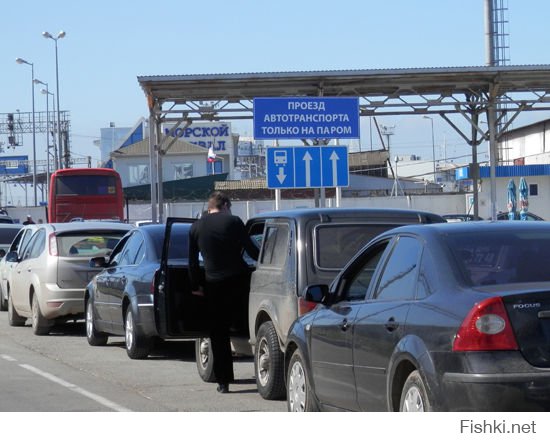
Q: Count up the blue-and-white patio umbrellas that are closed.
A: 2